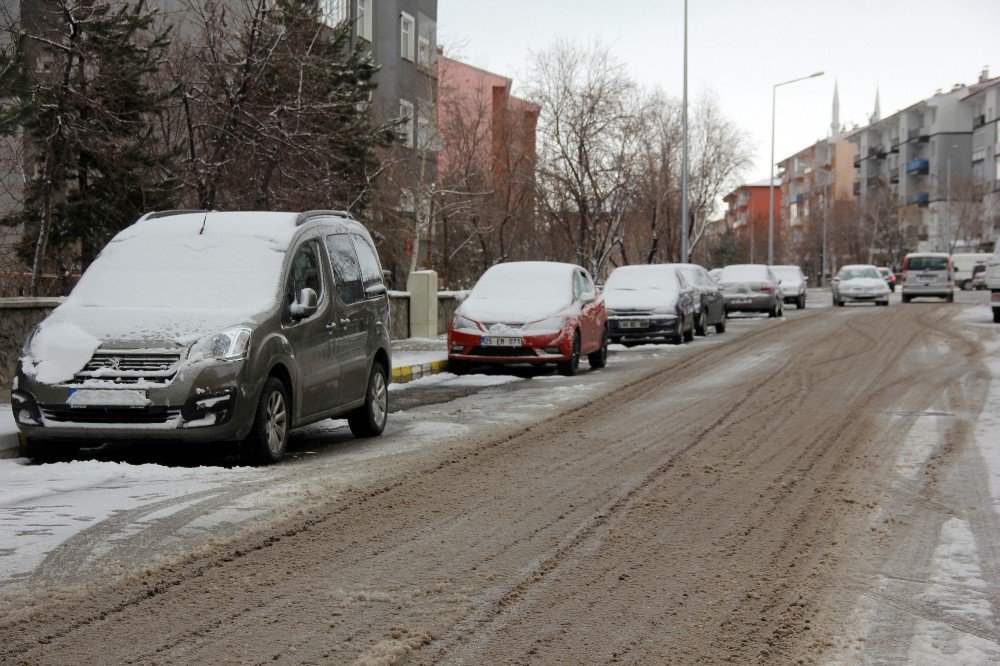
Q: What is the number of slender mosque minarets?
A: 2